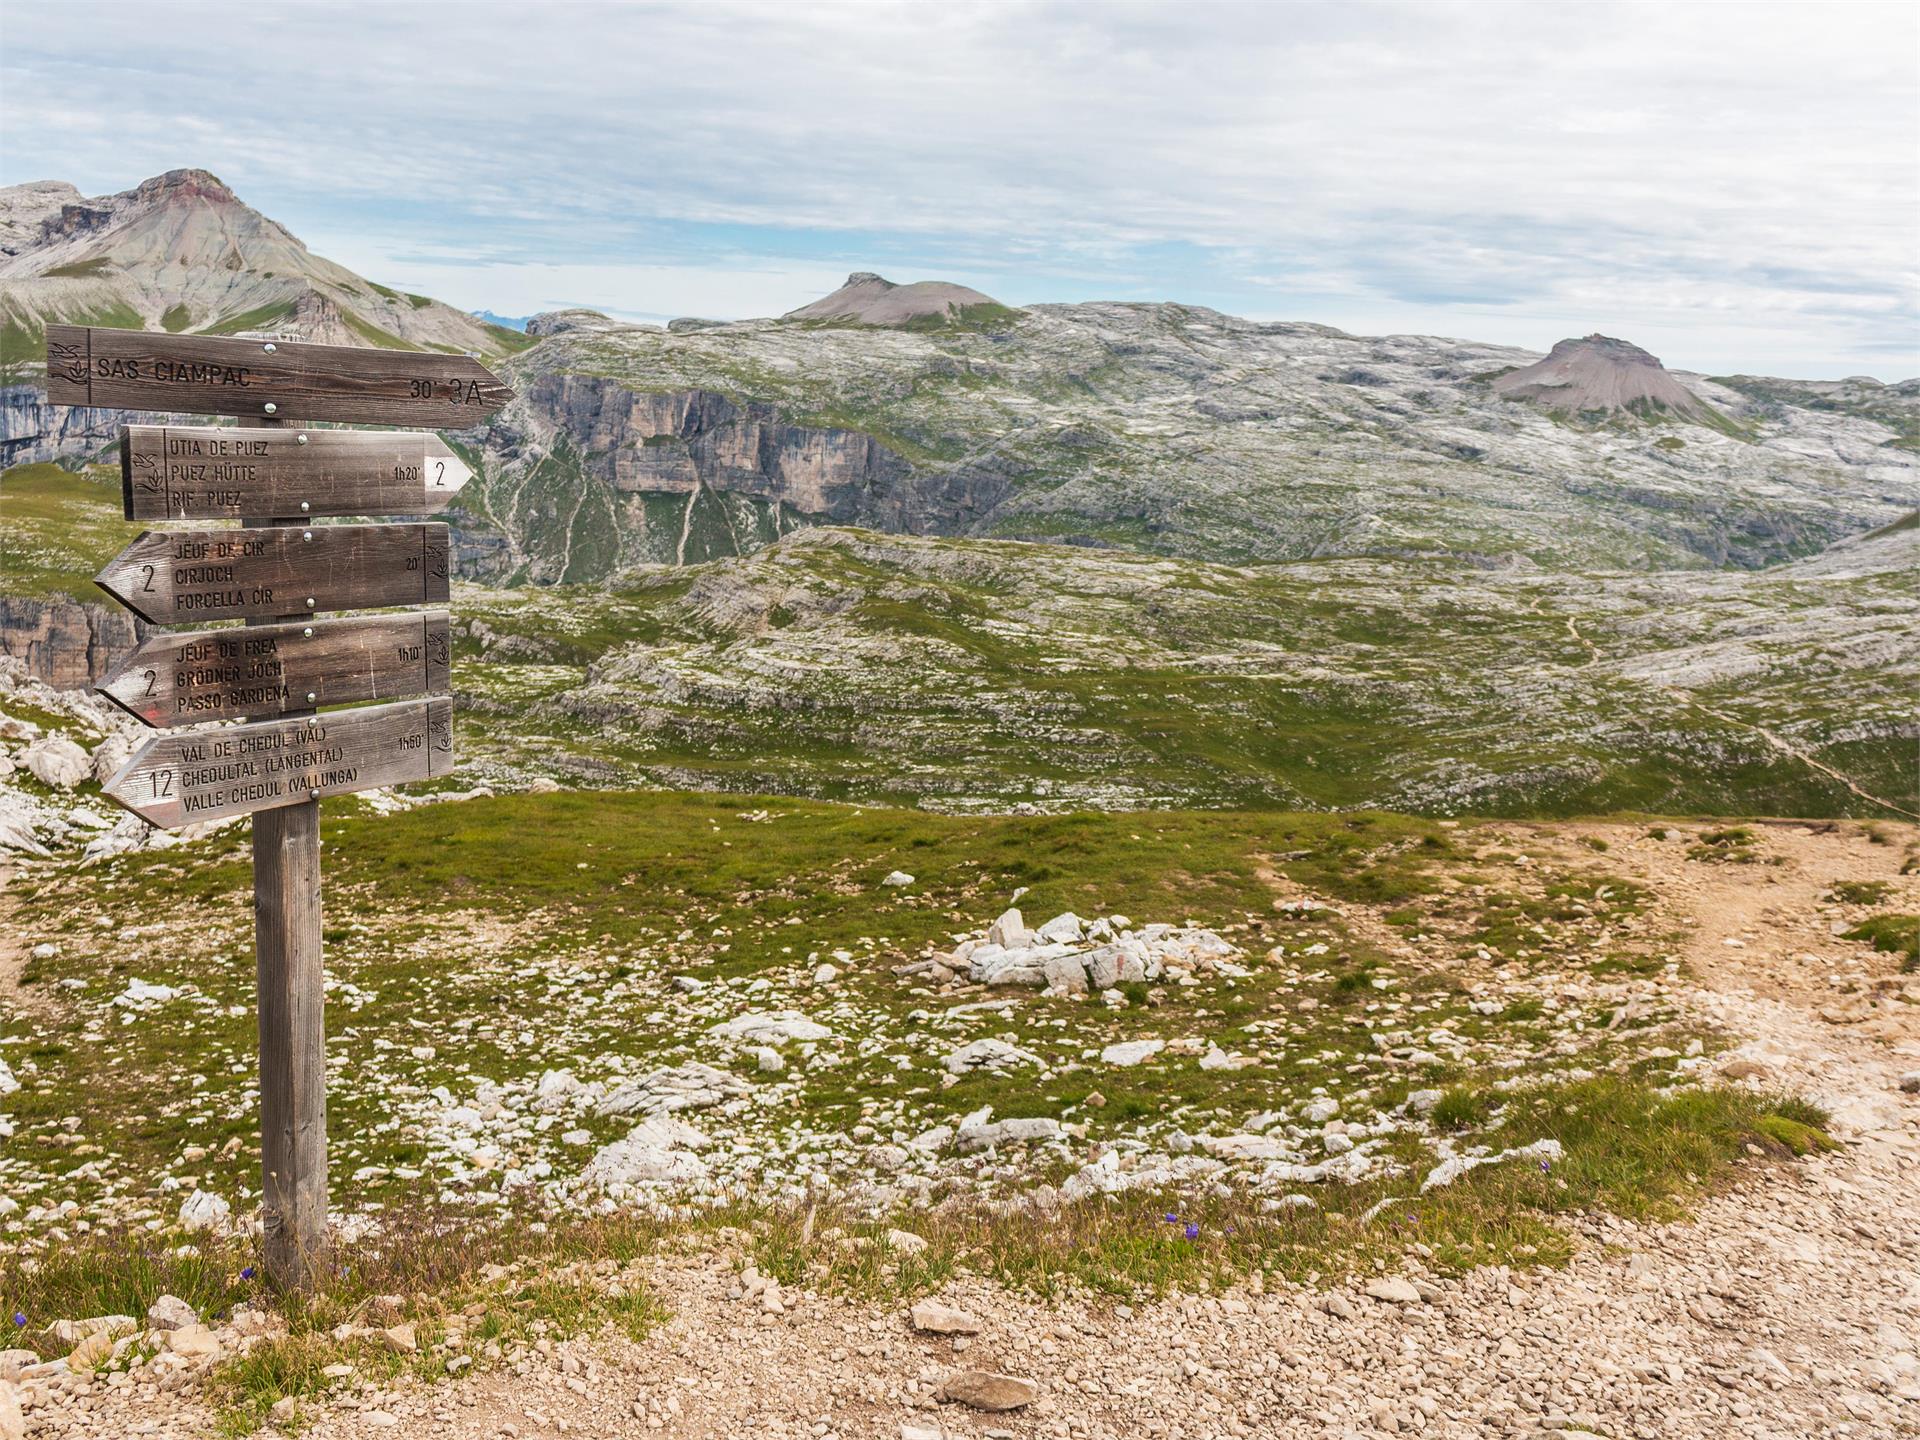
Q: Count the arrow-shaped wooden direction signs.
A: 5